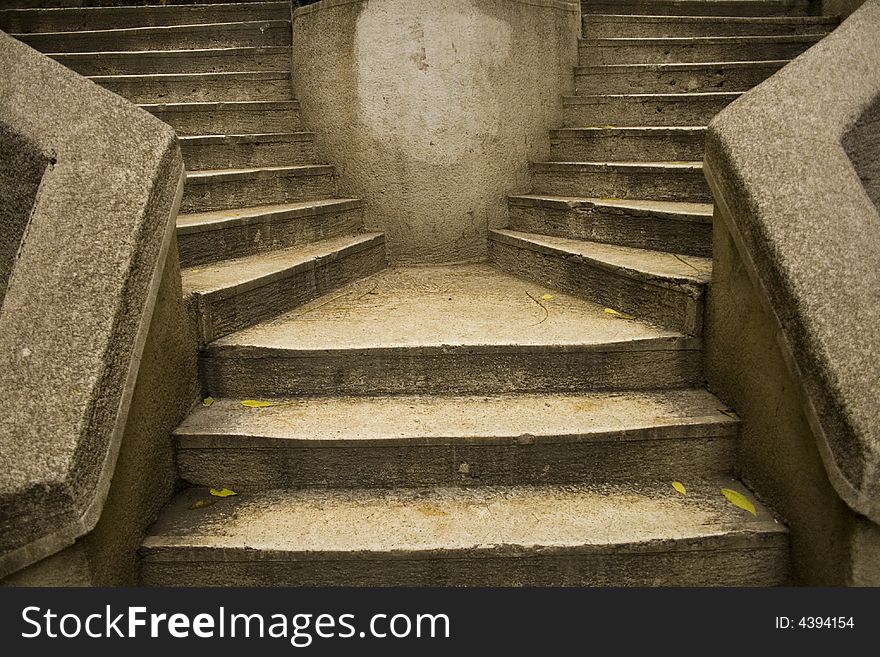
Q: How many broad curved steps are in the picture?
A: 3